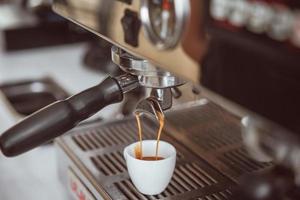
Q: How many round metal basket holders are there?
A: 1